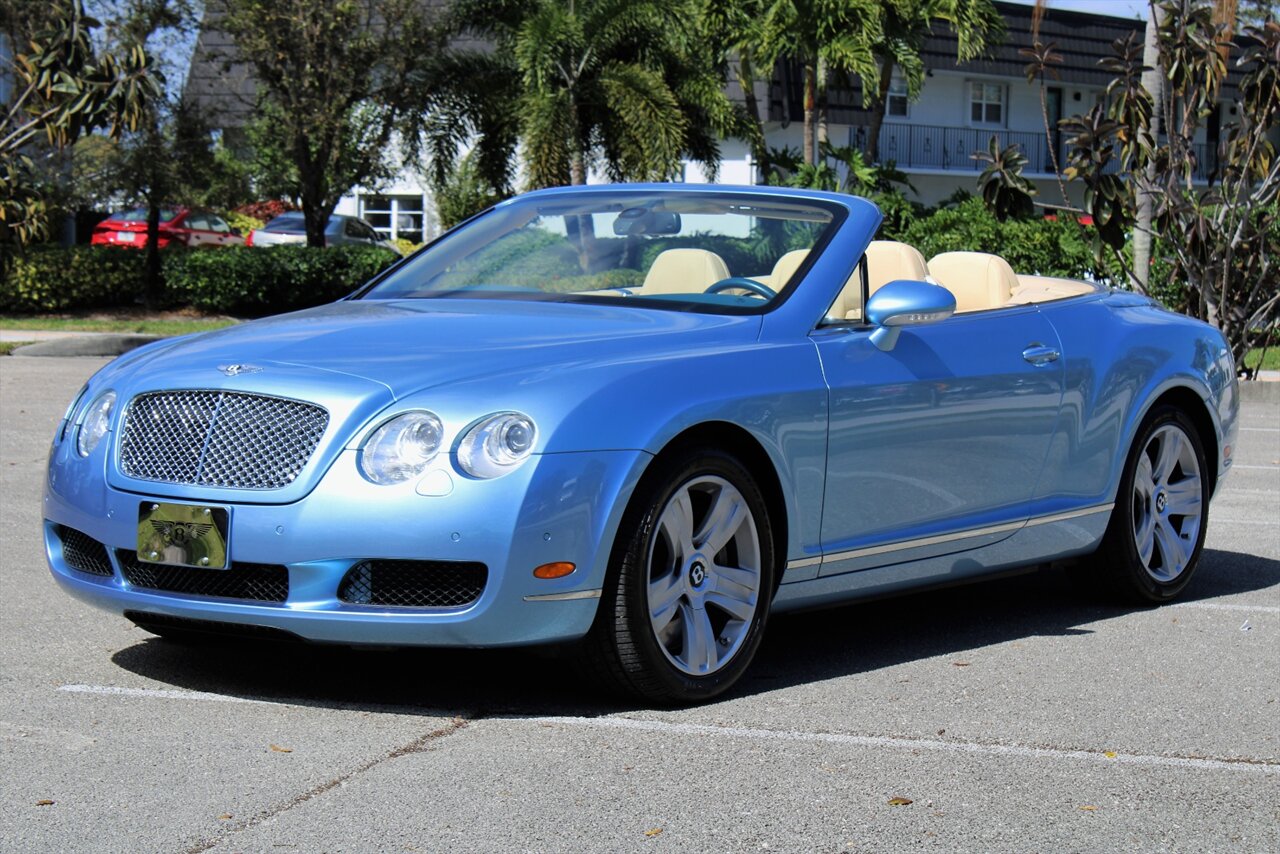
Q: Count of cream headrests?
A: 4